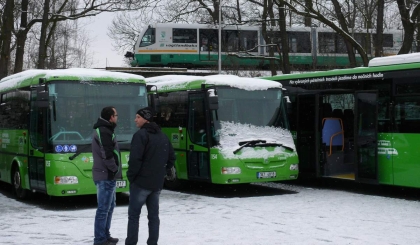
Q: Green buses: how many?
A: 3